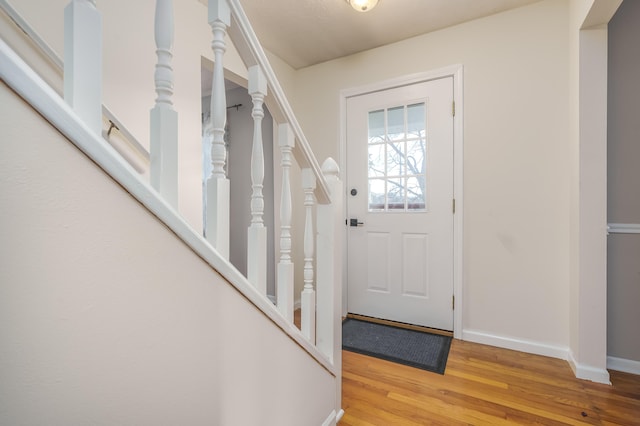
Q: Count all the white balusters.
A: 6